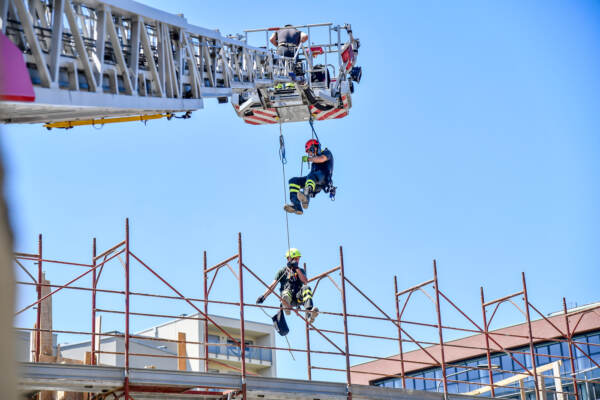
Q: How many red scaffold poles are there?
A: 12